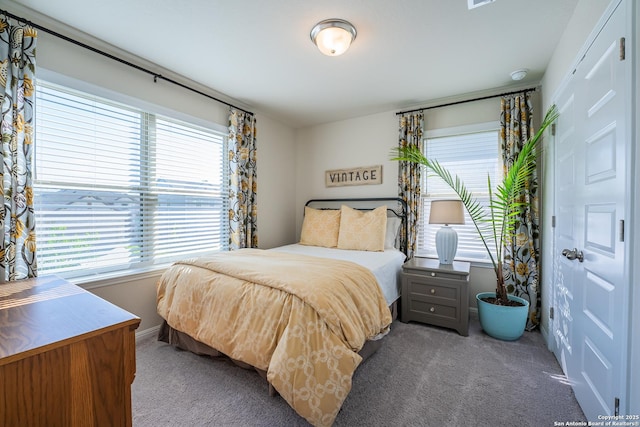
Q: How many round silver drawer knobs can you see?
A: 3